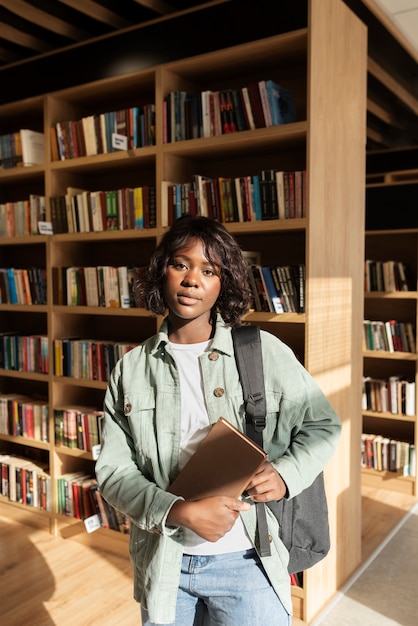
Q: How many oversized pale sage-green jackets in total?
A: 1